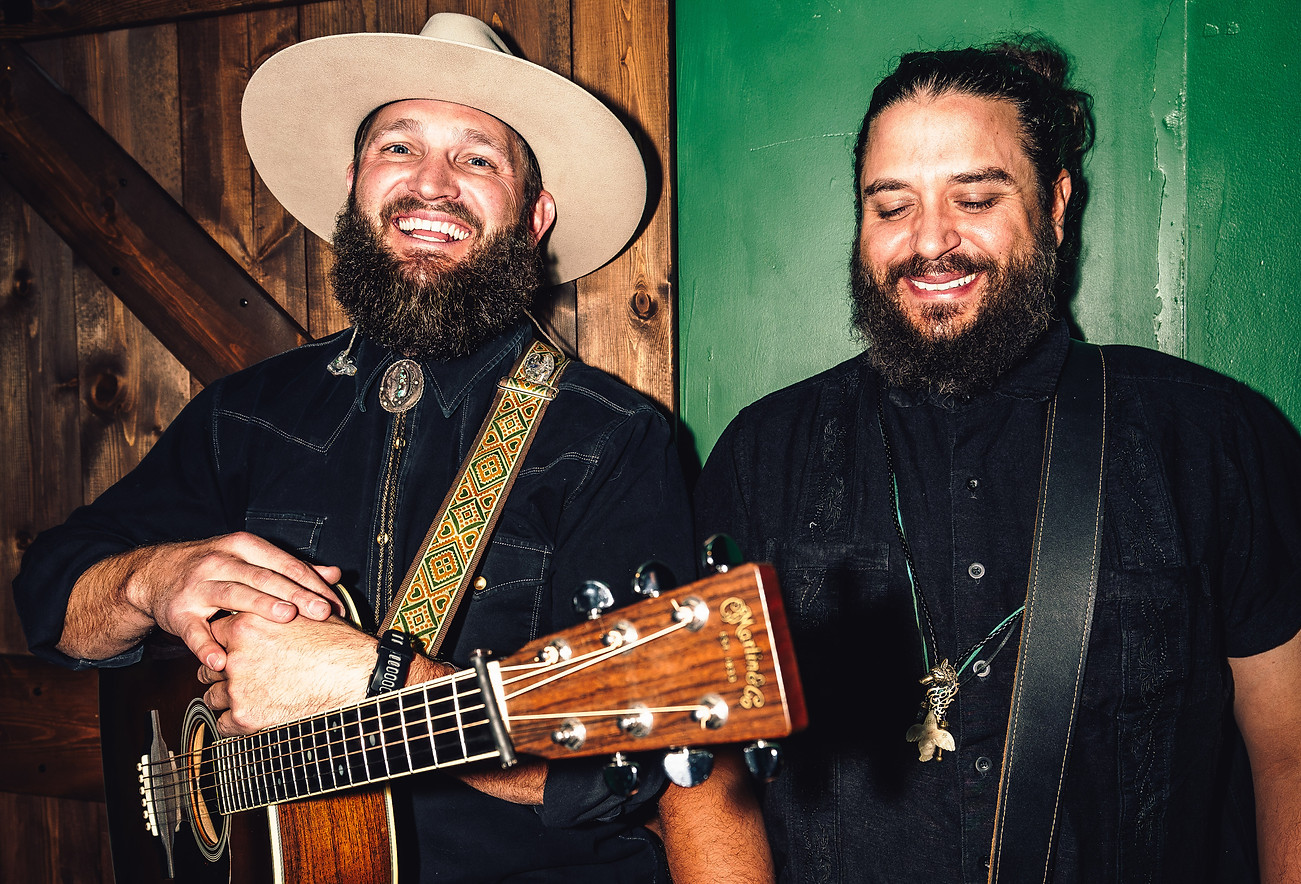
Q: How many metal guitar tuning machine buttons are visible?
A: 6